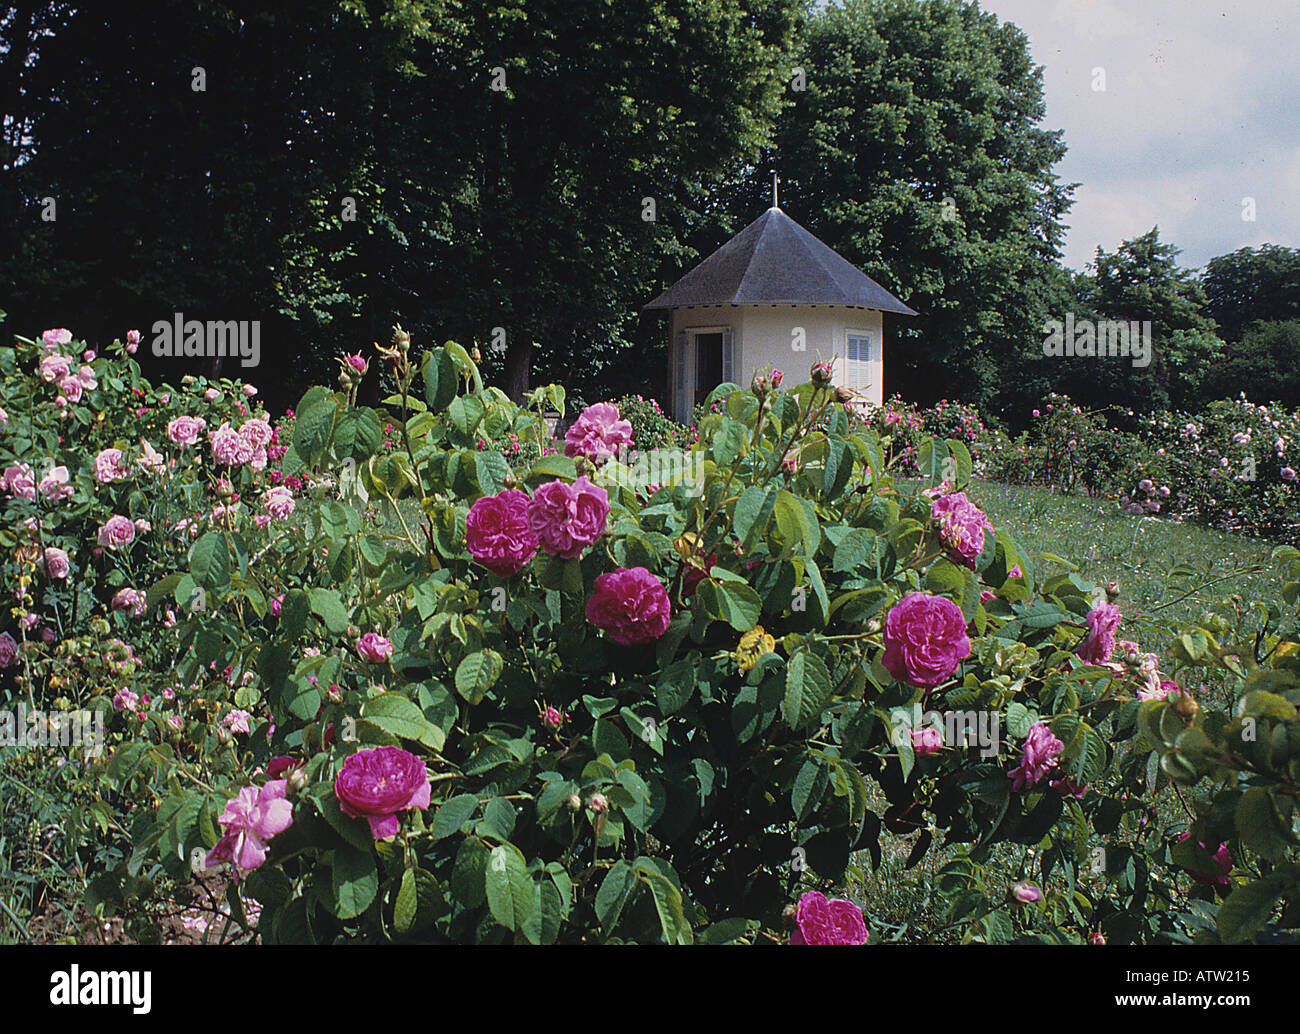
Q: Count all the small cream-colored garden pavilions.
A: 1